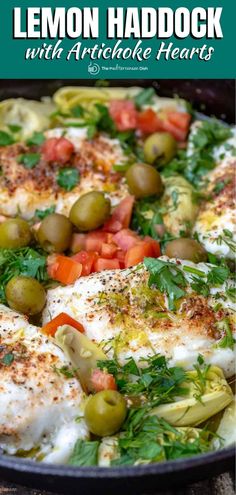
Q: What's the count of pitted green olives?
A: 8